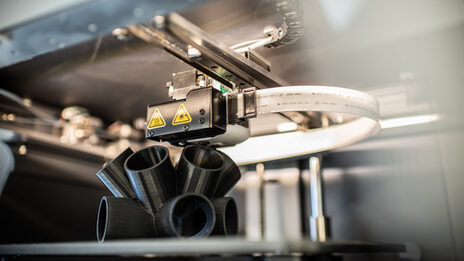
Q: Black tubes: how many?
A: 7